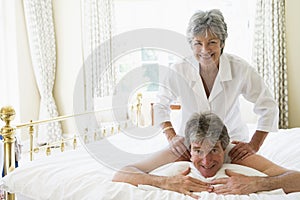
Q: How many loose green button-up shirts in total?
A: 0